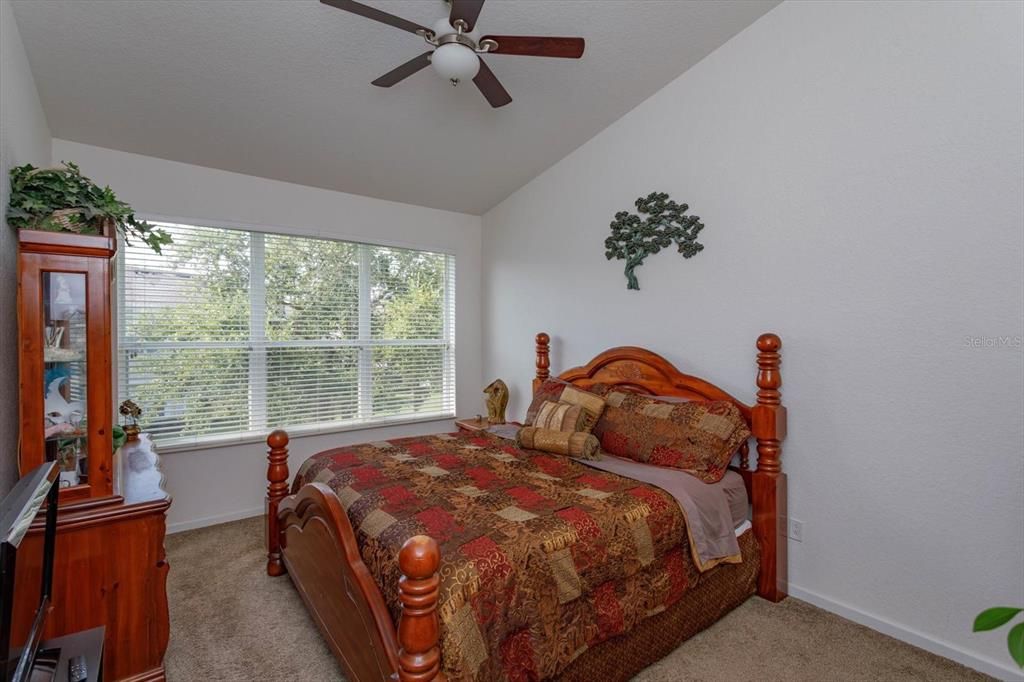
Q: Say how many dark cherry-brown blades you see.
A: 5